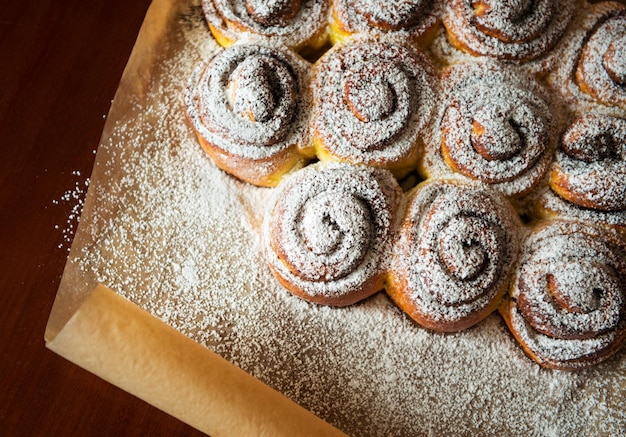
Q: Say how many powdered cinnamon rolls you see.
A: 11